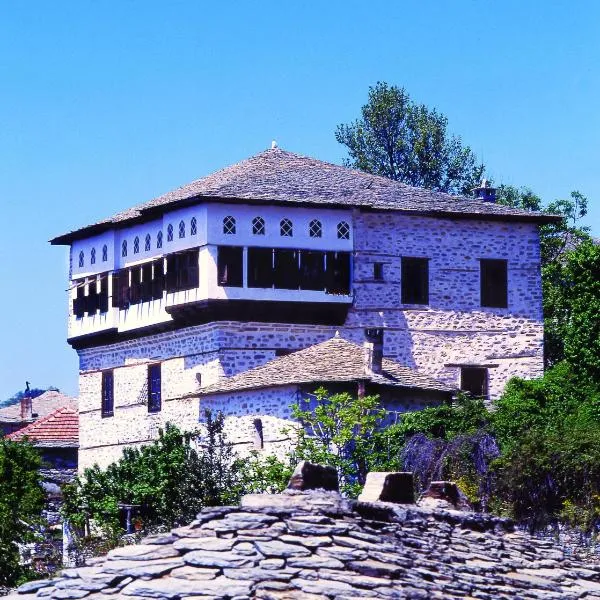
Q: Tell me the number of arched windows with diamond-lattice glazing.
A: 15